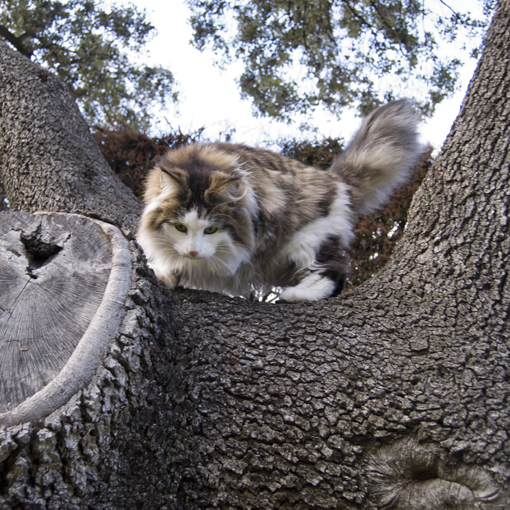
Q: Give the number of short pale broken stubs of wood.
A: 0